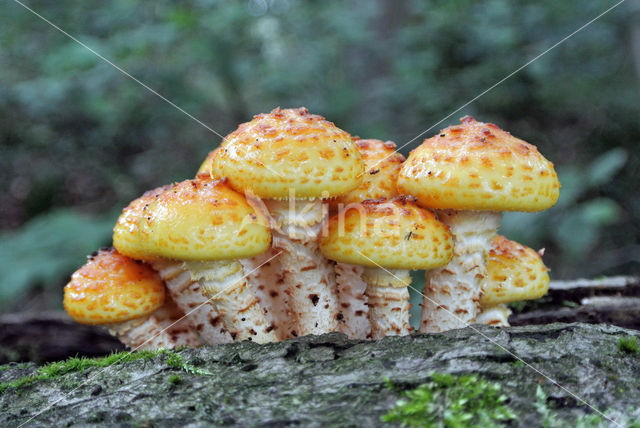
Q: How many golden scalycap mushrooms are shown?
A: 8